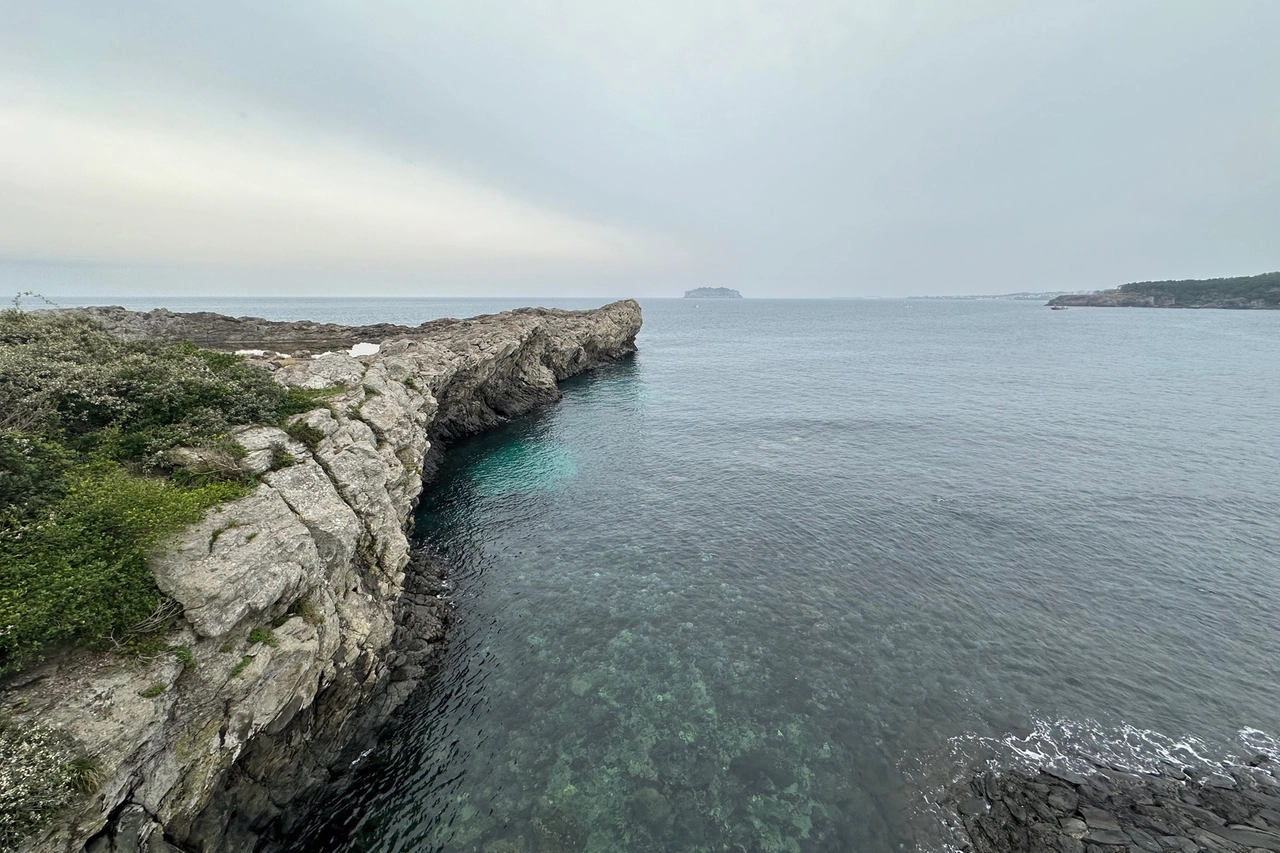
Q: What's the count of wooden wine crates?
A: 0